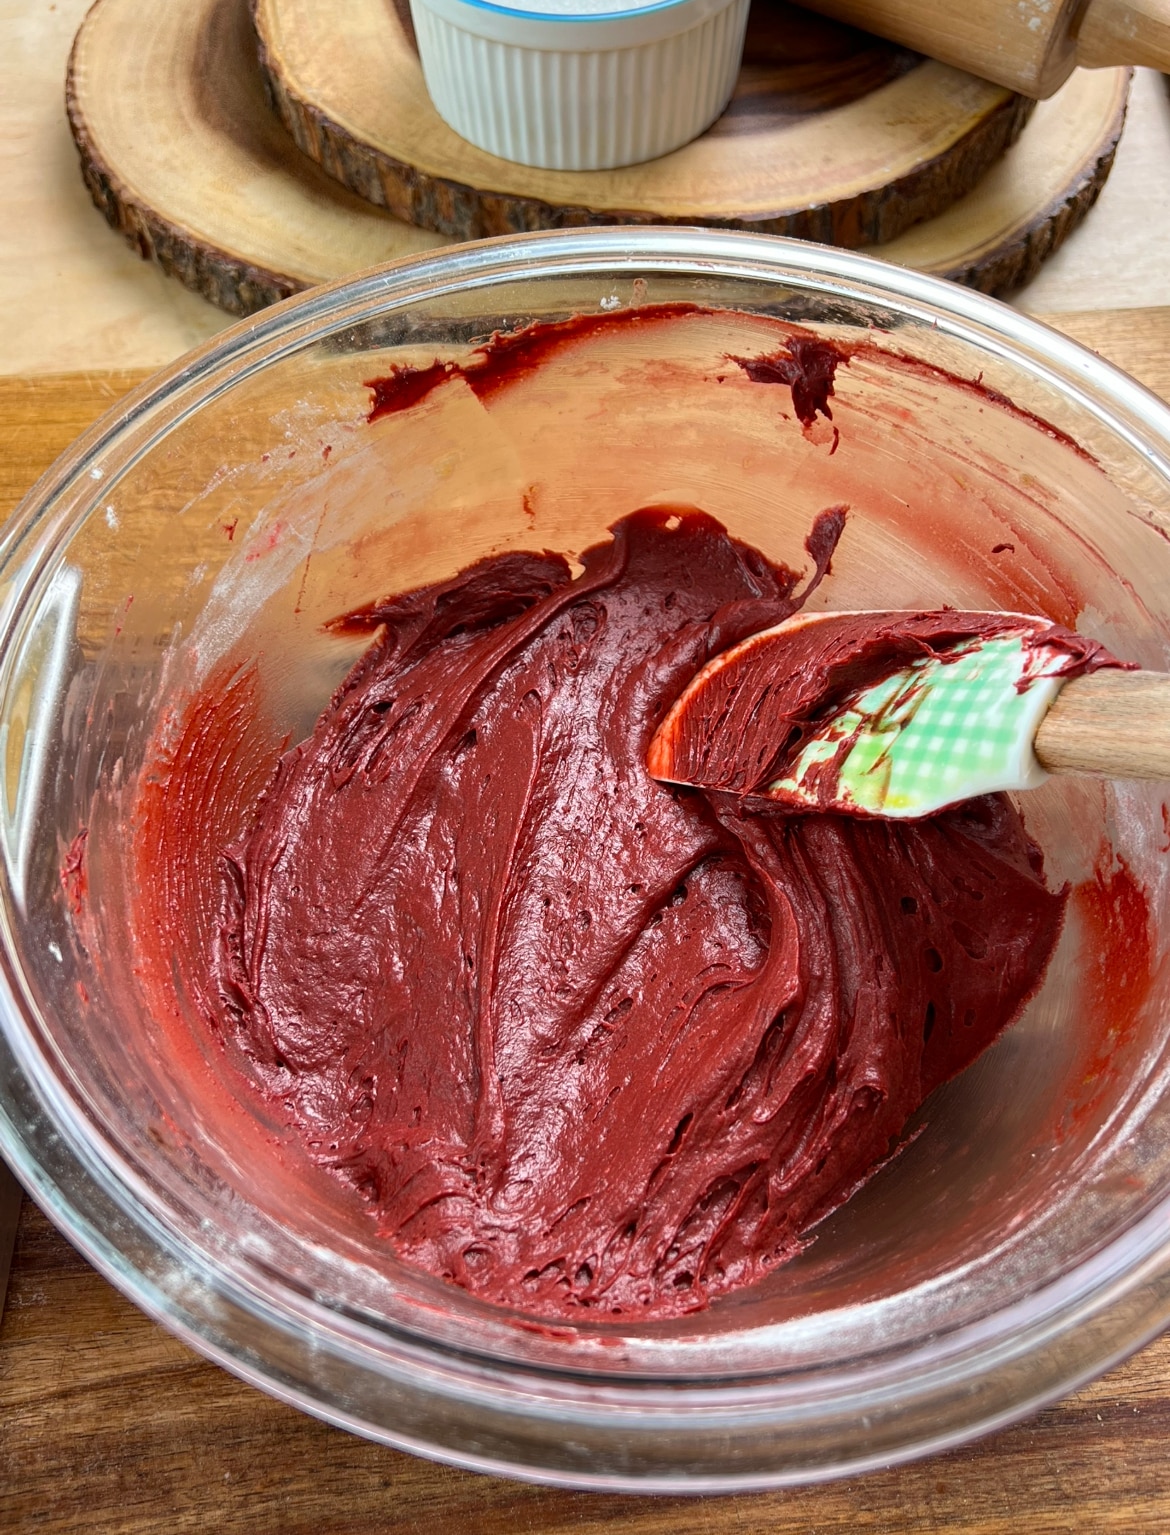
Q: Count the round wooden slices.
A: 2